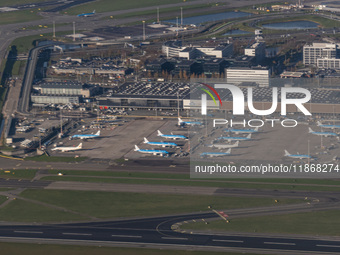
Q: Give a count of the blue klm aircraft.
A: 12